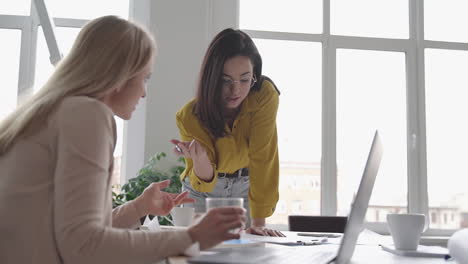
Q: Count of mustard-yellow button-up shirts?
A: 1